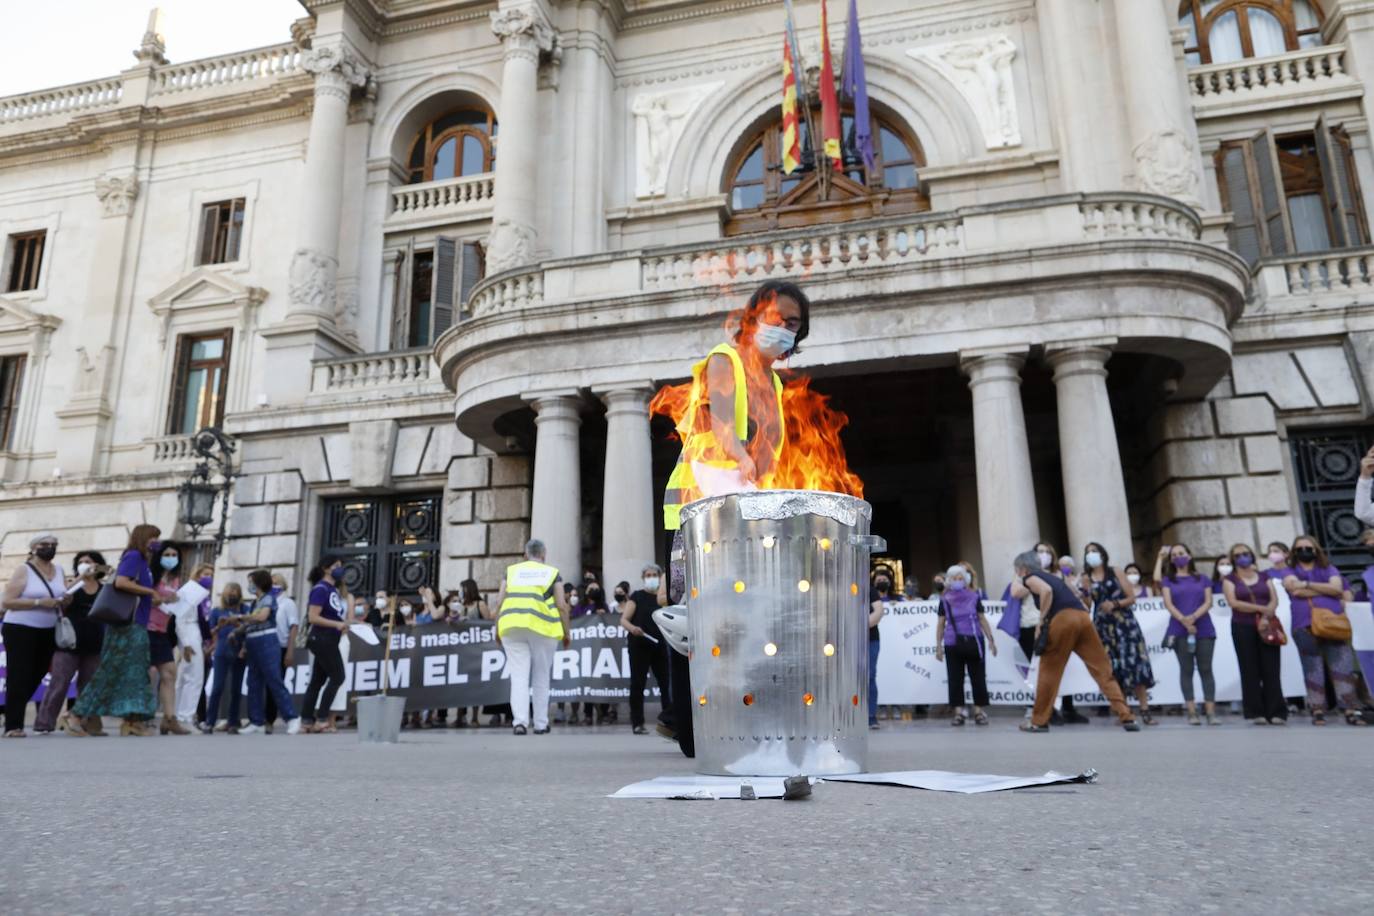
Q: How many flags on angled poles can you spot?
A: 3